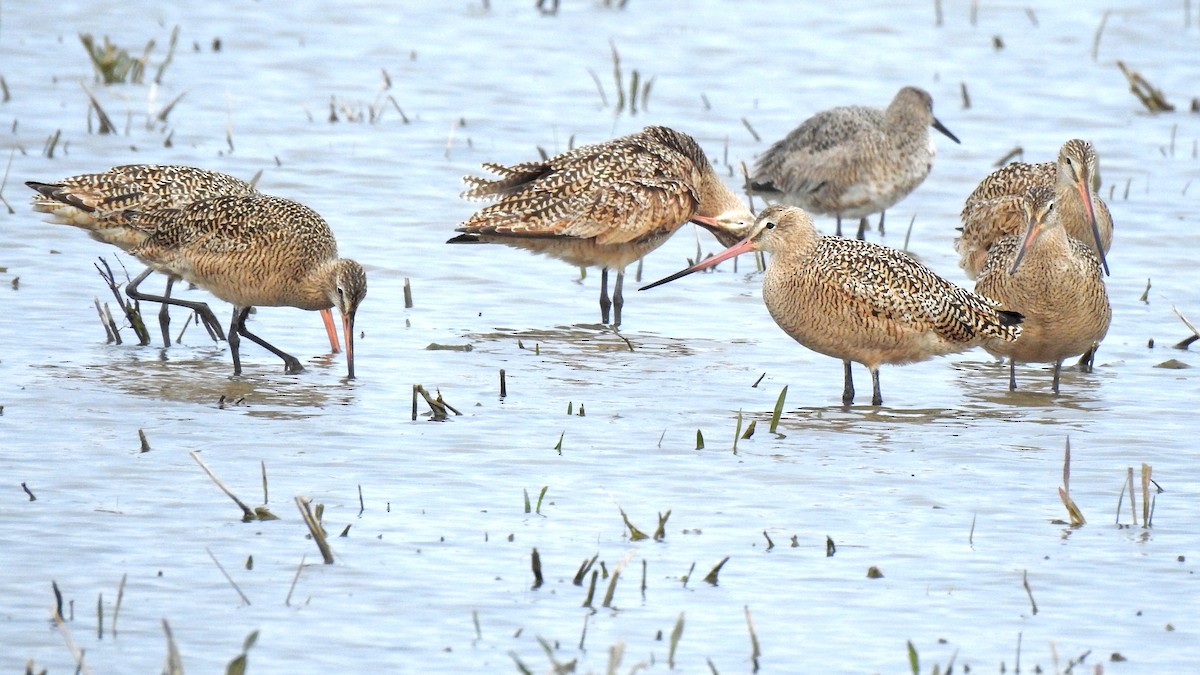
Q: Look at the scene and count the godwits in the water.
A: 6